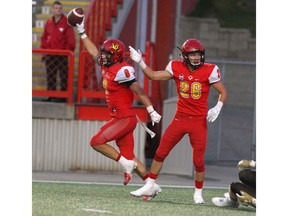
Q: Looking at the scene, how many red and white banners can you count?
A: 0